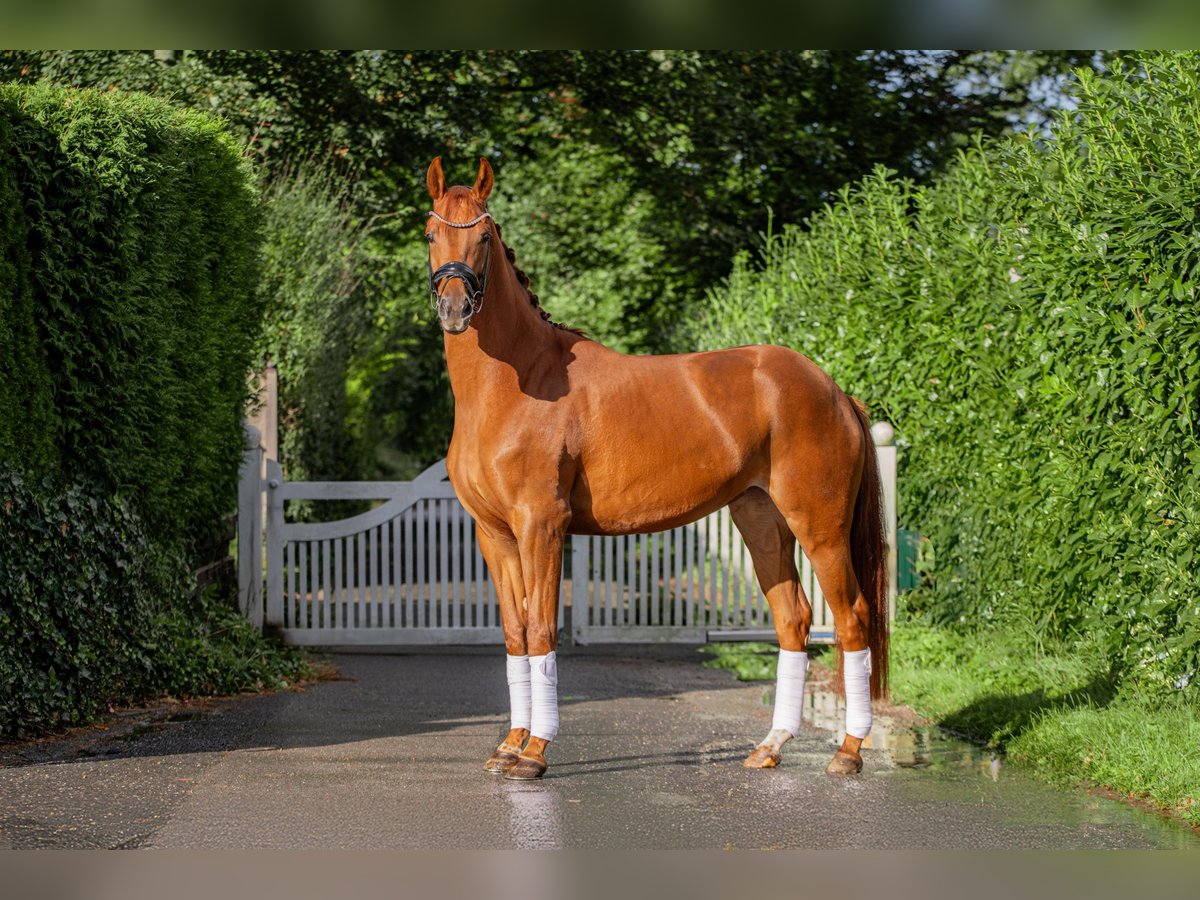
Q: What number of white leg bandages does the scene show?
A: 4